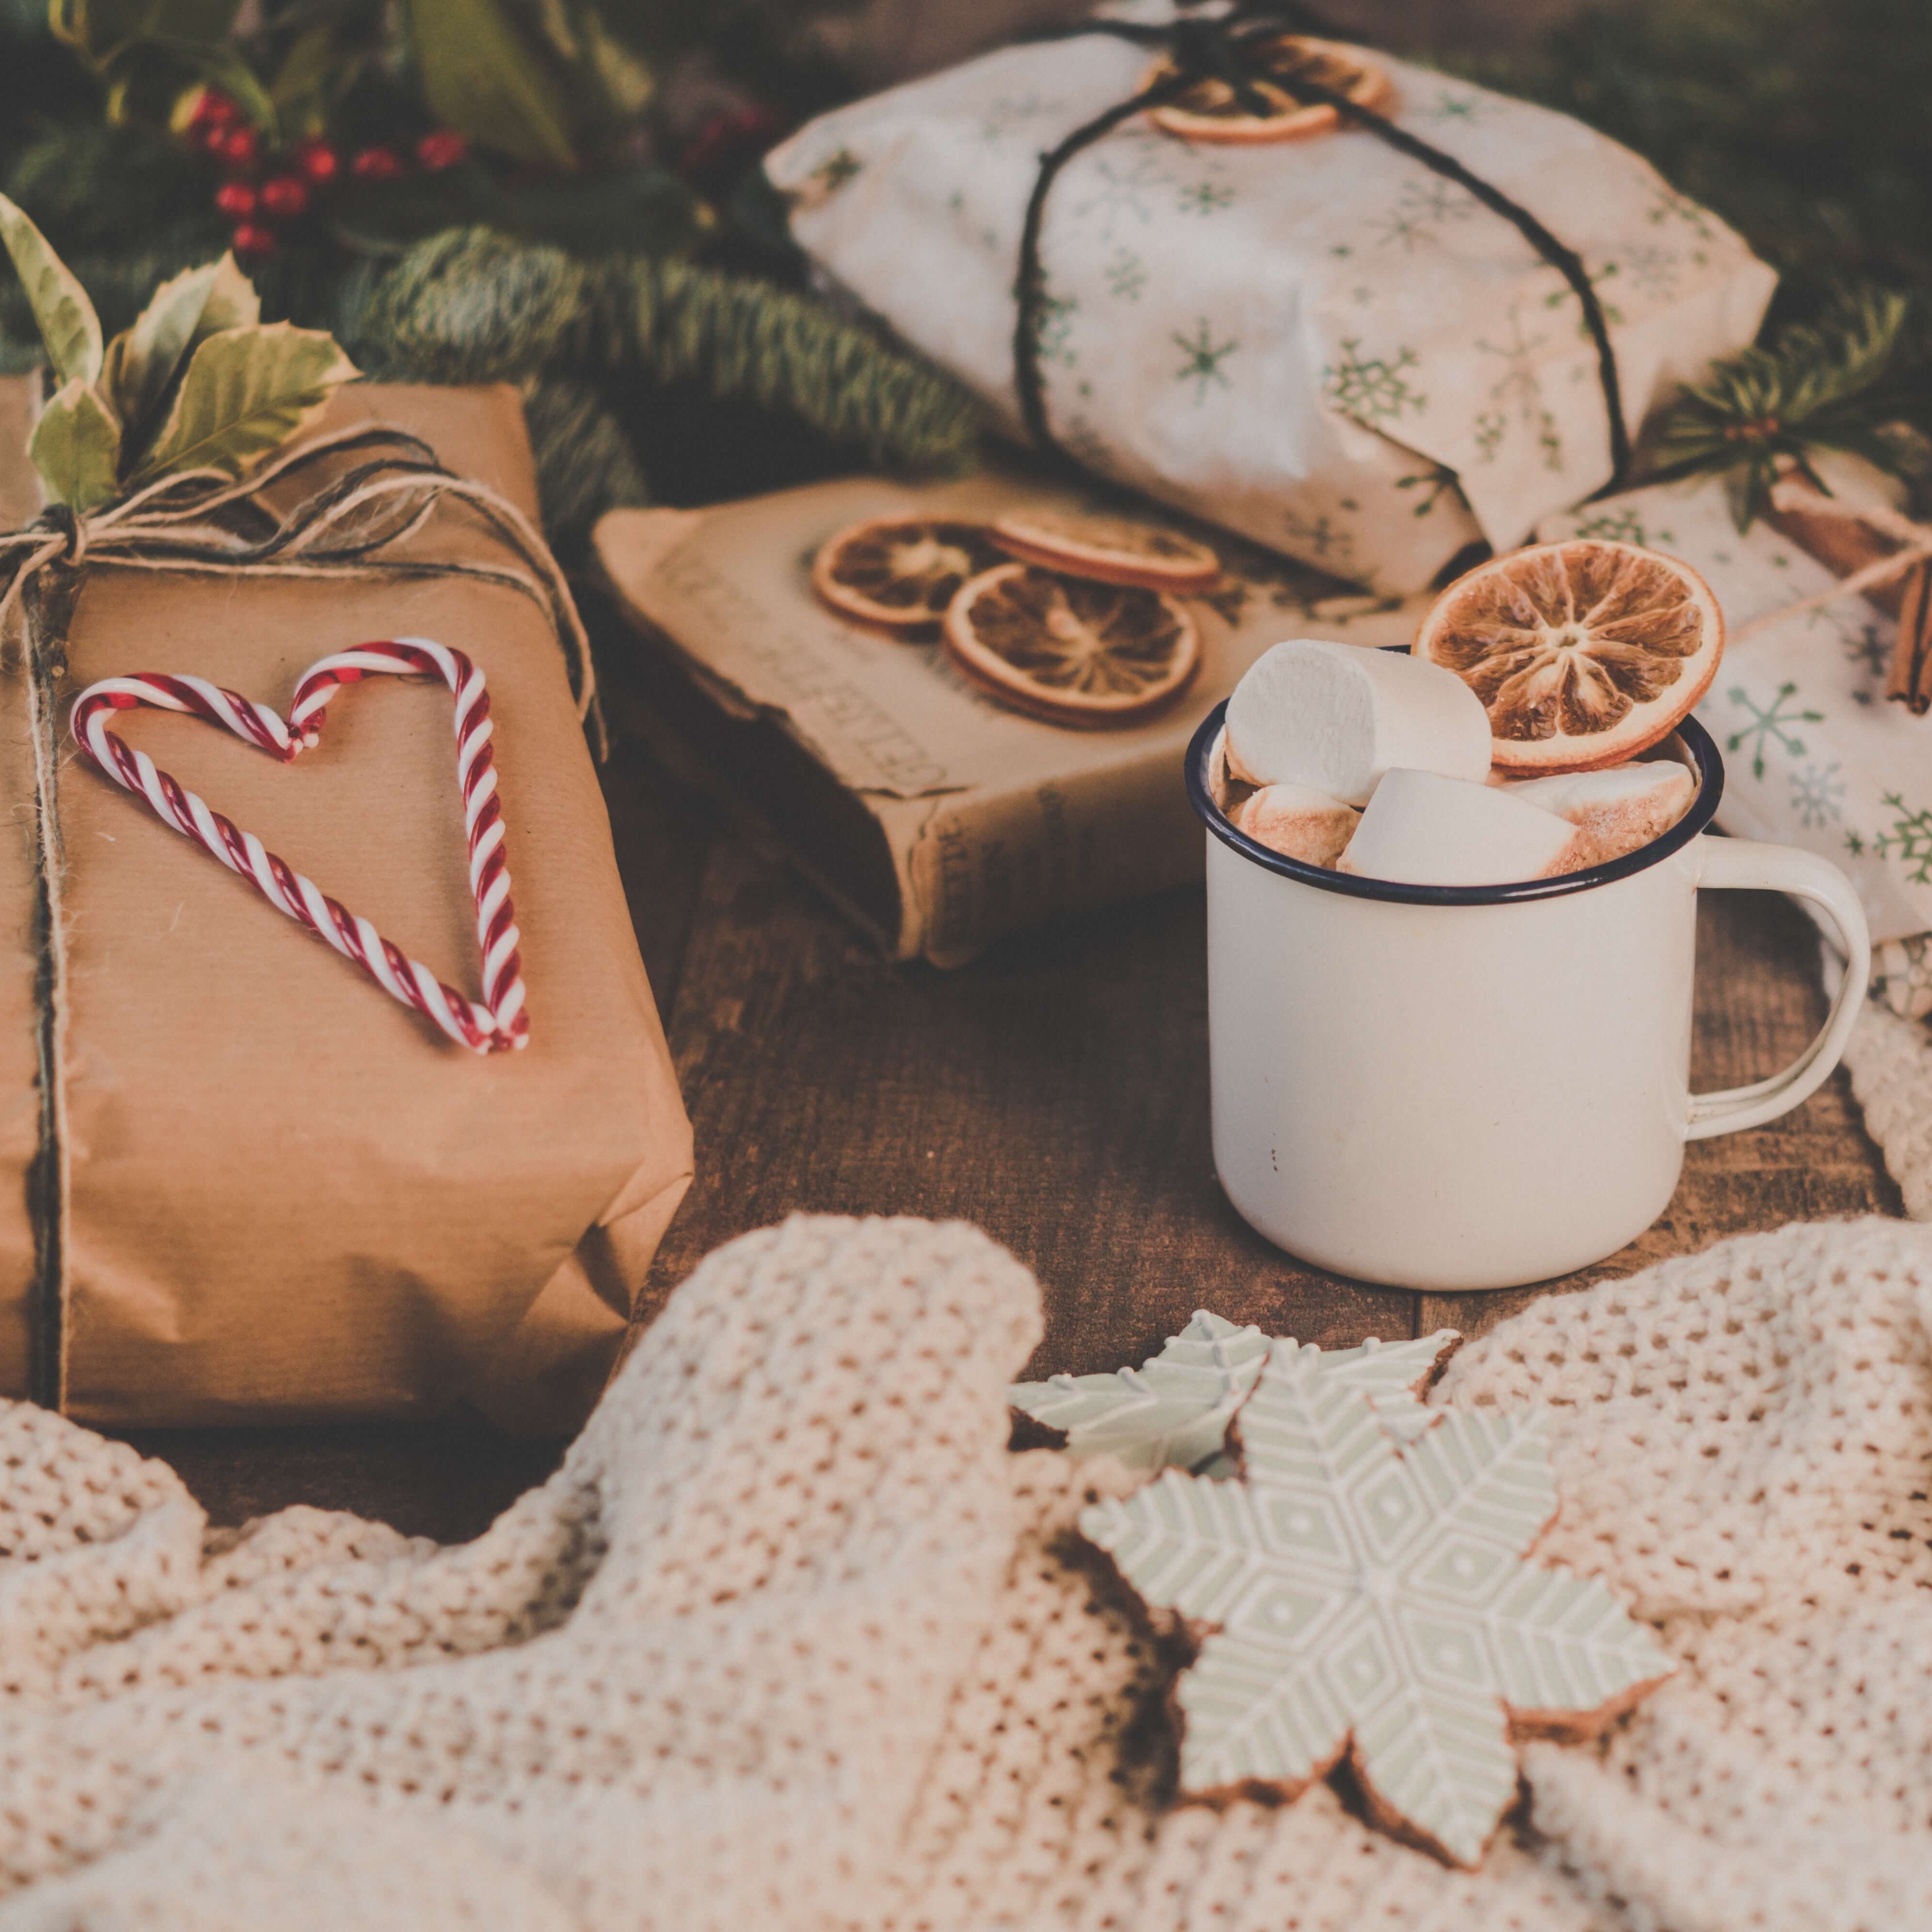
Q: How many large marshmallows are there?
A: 4